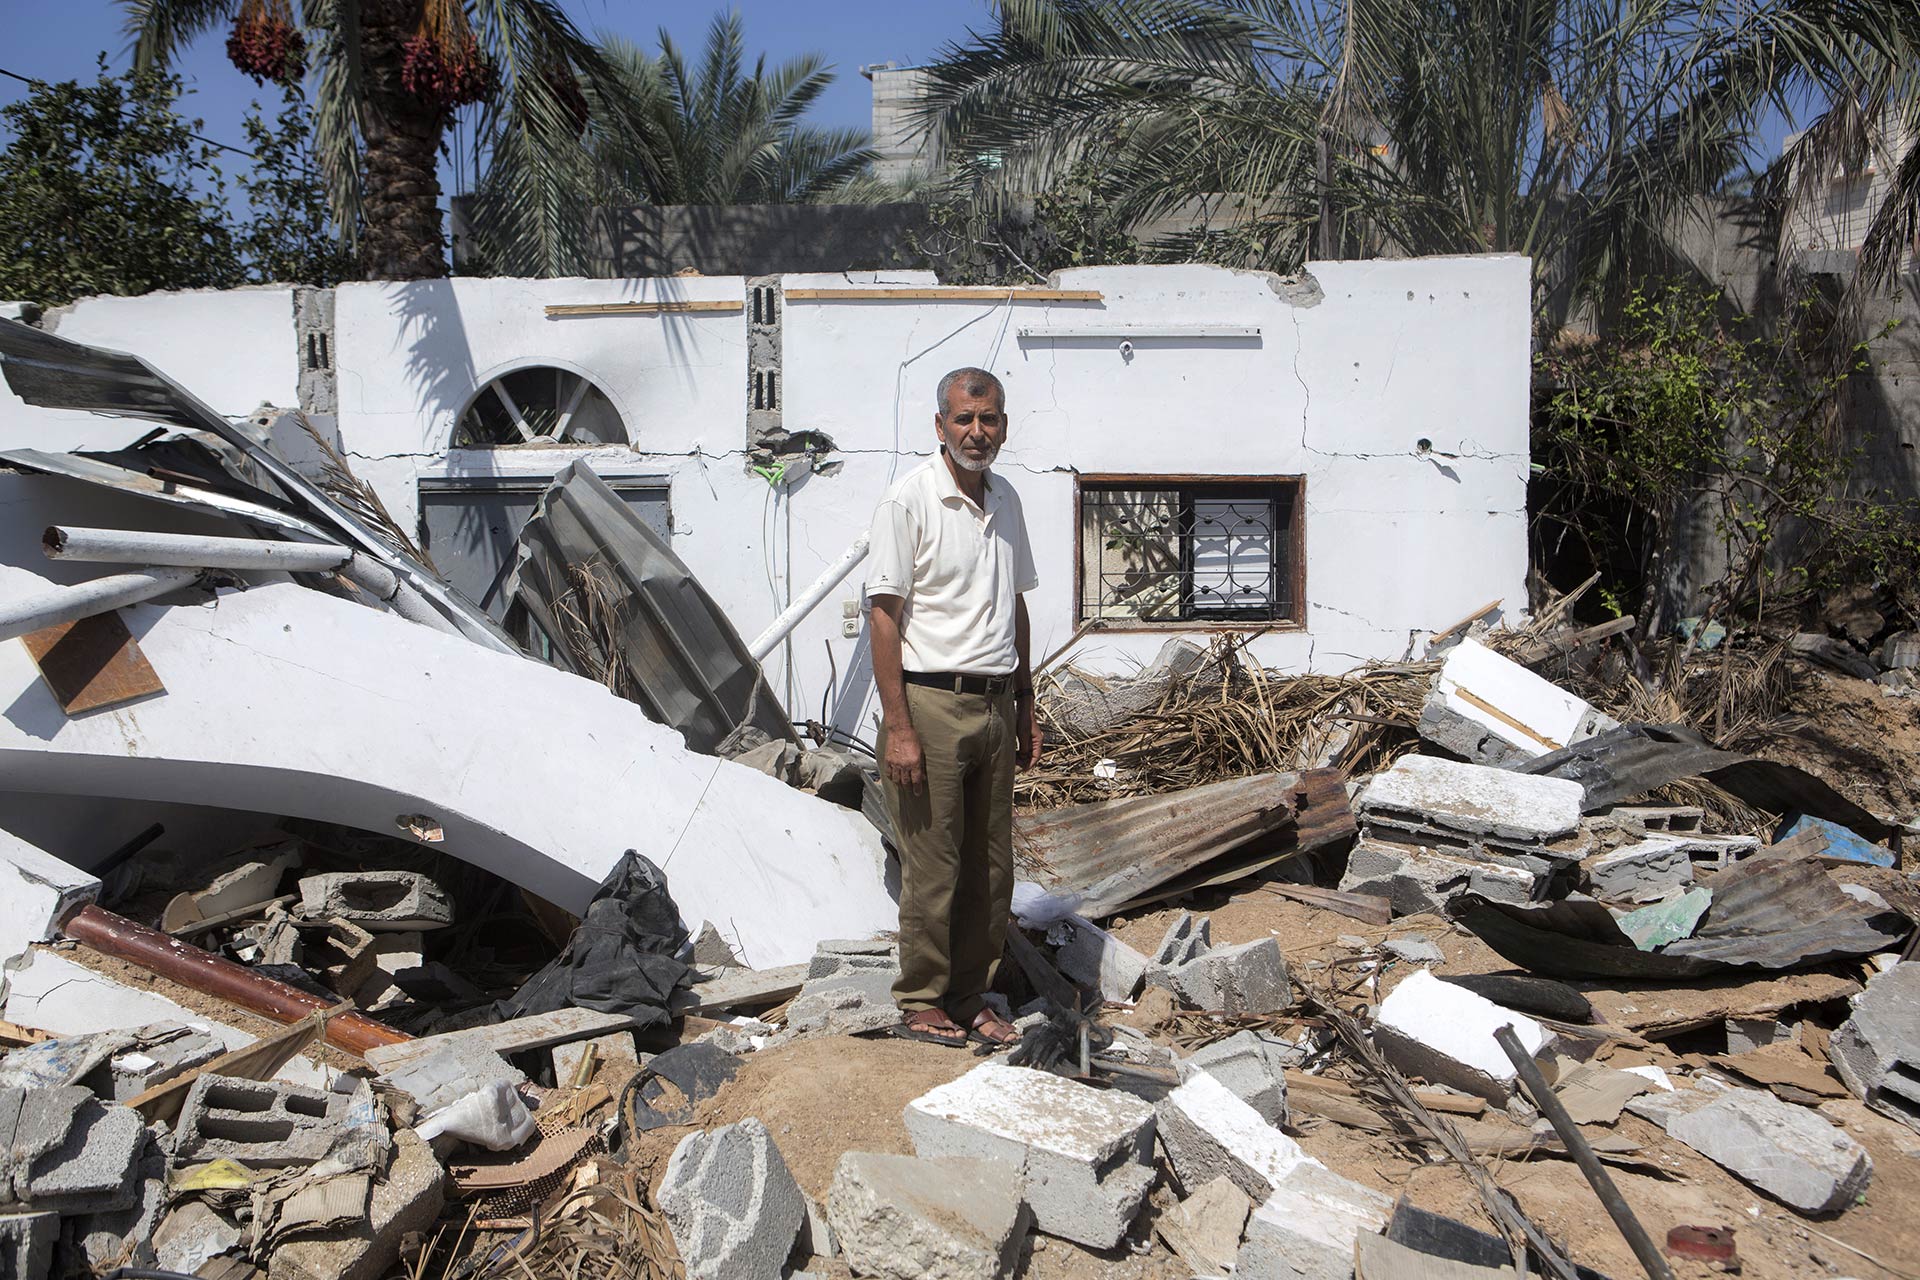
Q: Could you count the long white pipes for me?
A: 3